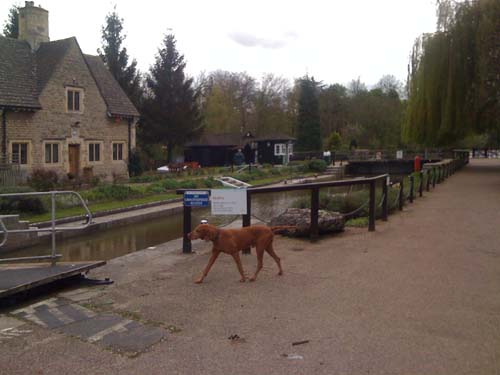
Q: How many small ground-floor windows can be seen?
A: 4